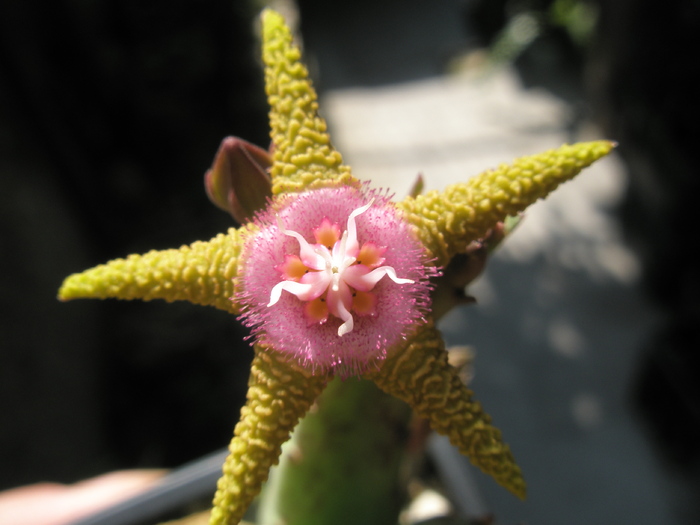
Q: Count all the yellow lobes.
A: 5